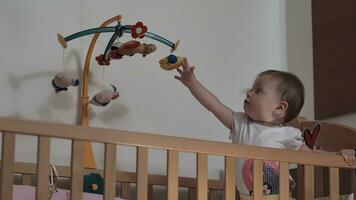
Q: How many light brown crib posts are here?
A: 12